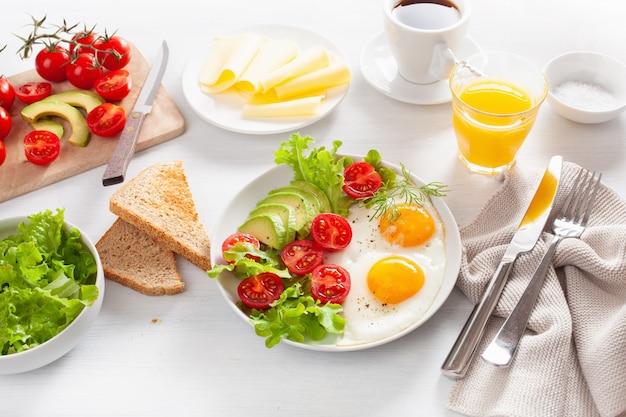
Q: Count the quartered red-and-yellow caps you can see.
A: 0